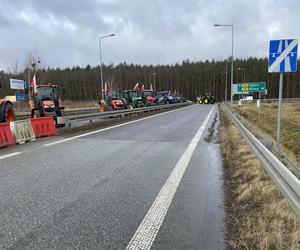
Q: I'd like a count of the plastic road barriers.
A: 3